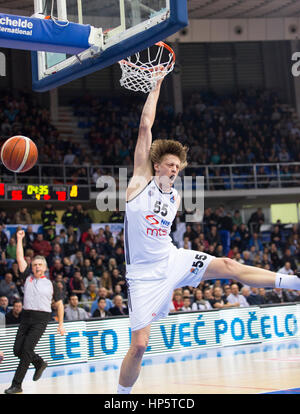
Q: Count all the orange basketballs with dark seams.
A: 1